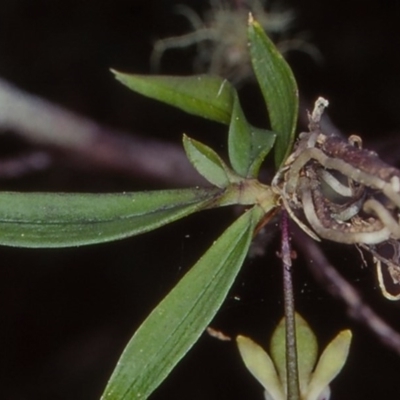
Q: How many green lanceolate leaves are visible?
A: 5